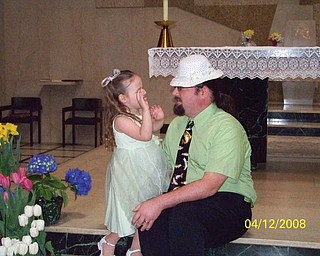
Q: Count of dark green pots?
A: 1